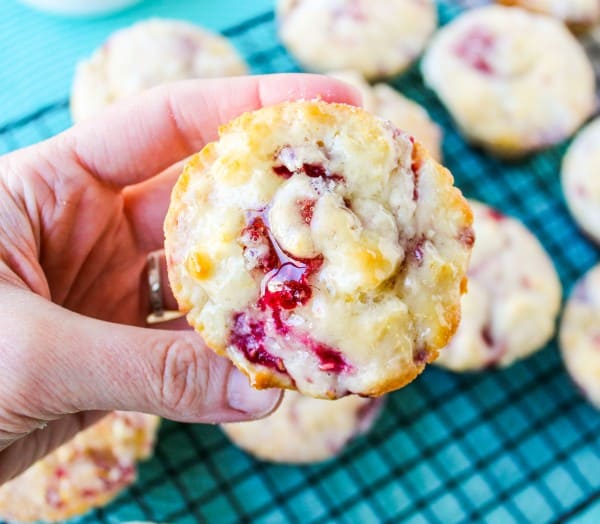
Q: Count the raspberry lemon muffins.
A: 11